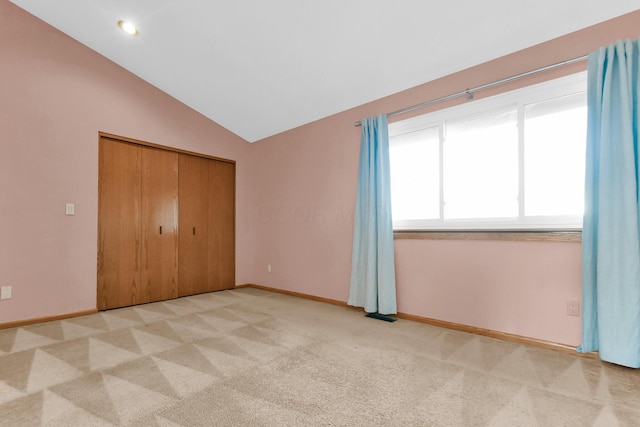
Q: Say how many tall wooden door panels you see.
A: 4